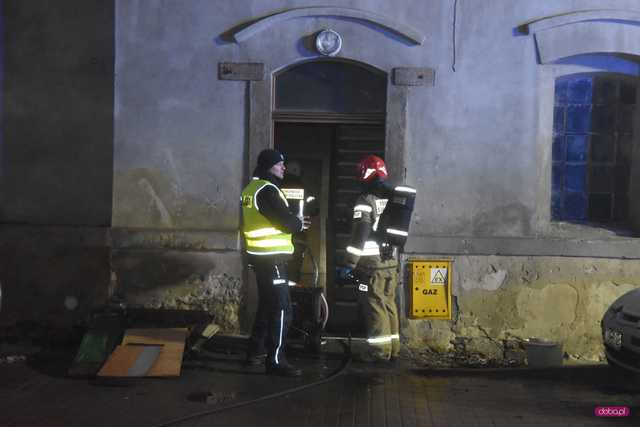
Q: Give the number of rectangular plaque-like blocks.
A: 2